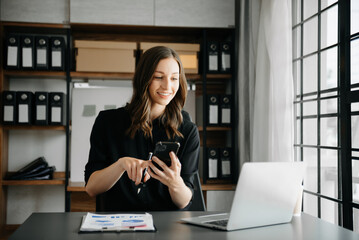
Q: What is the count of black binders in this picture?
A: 14